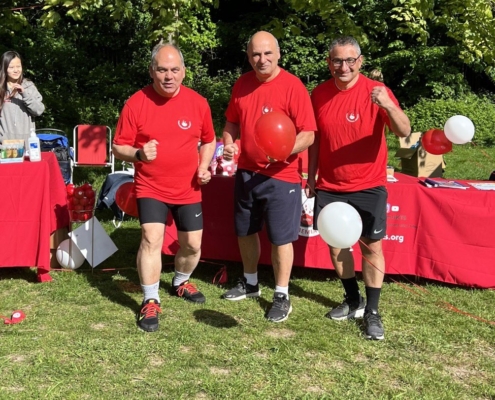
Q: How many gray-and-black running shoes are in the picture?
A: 4